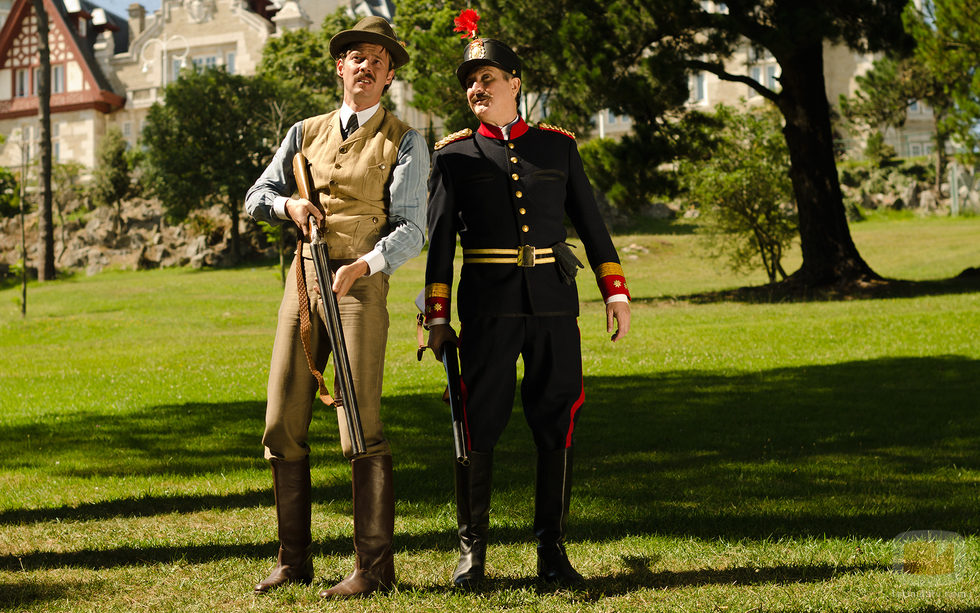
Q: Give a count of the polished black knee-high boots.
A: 2